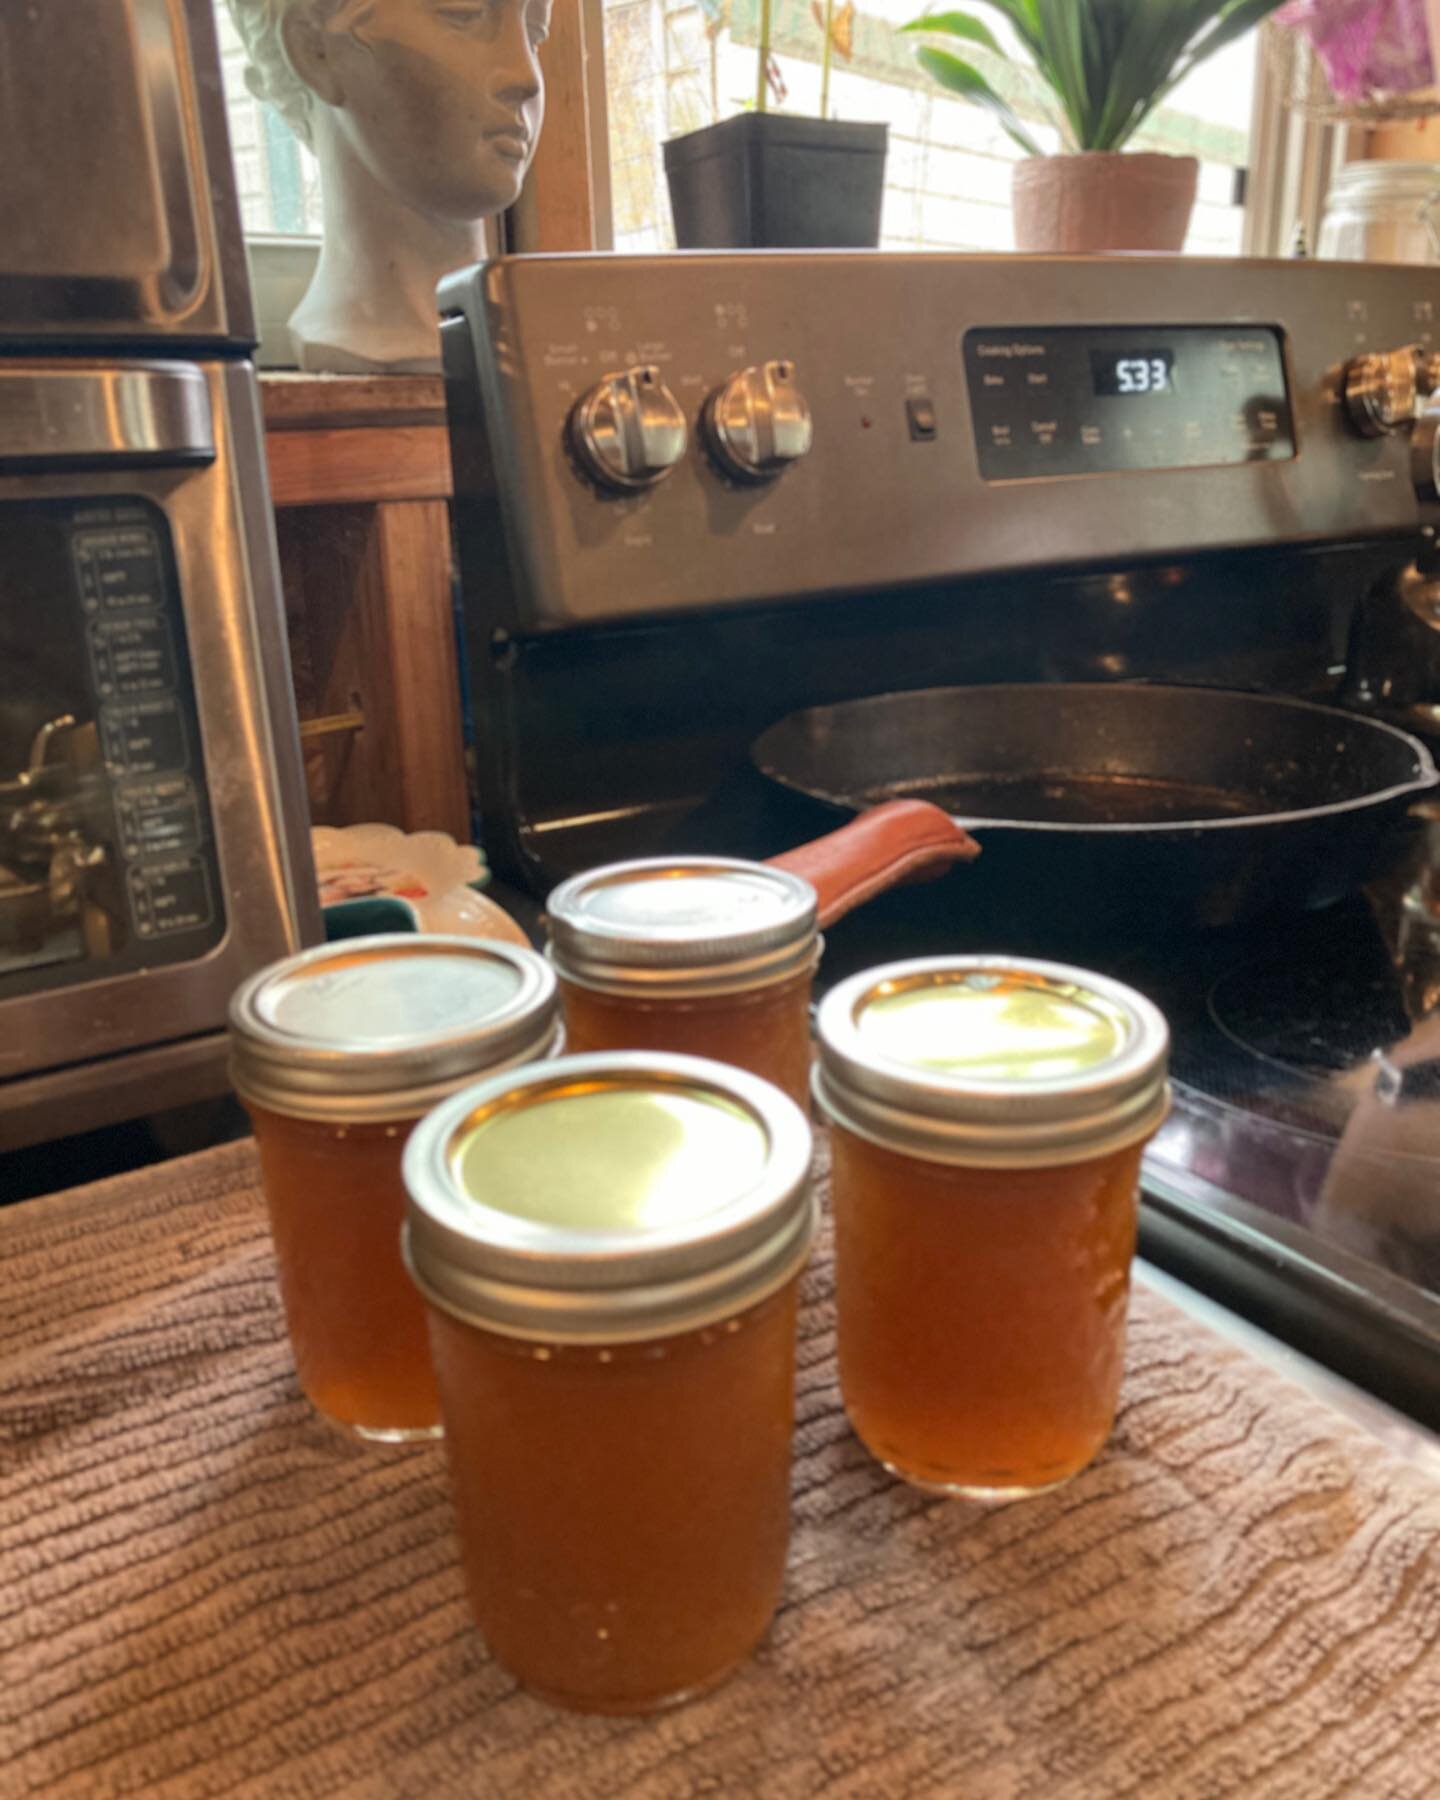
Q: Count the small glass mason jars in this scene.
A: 4